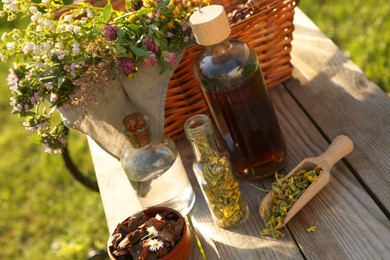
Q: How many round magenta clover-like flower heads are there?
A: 5